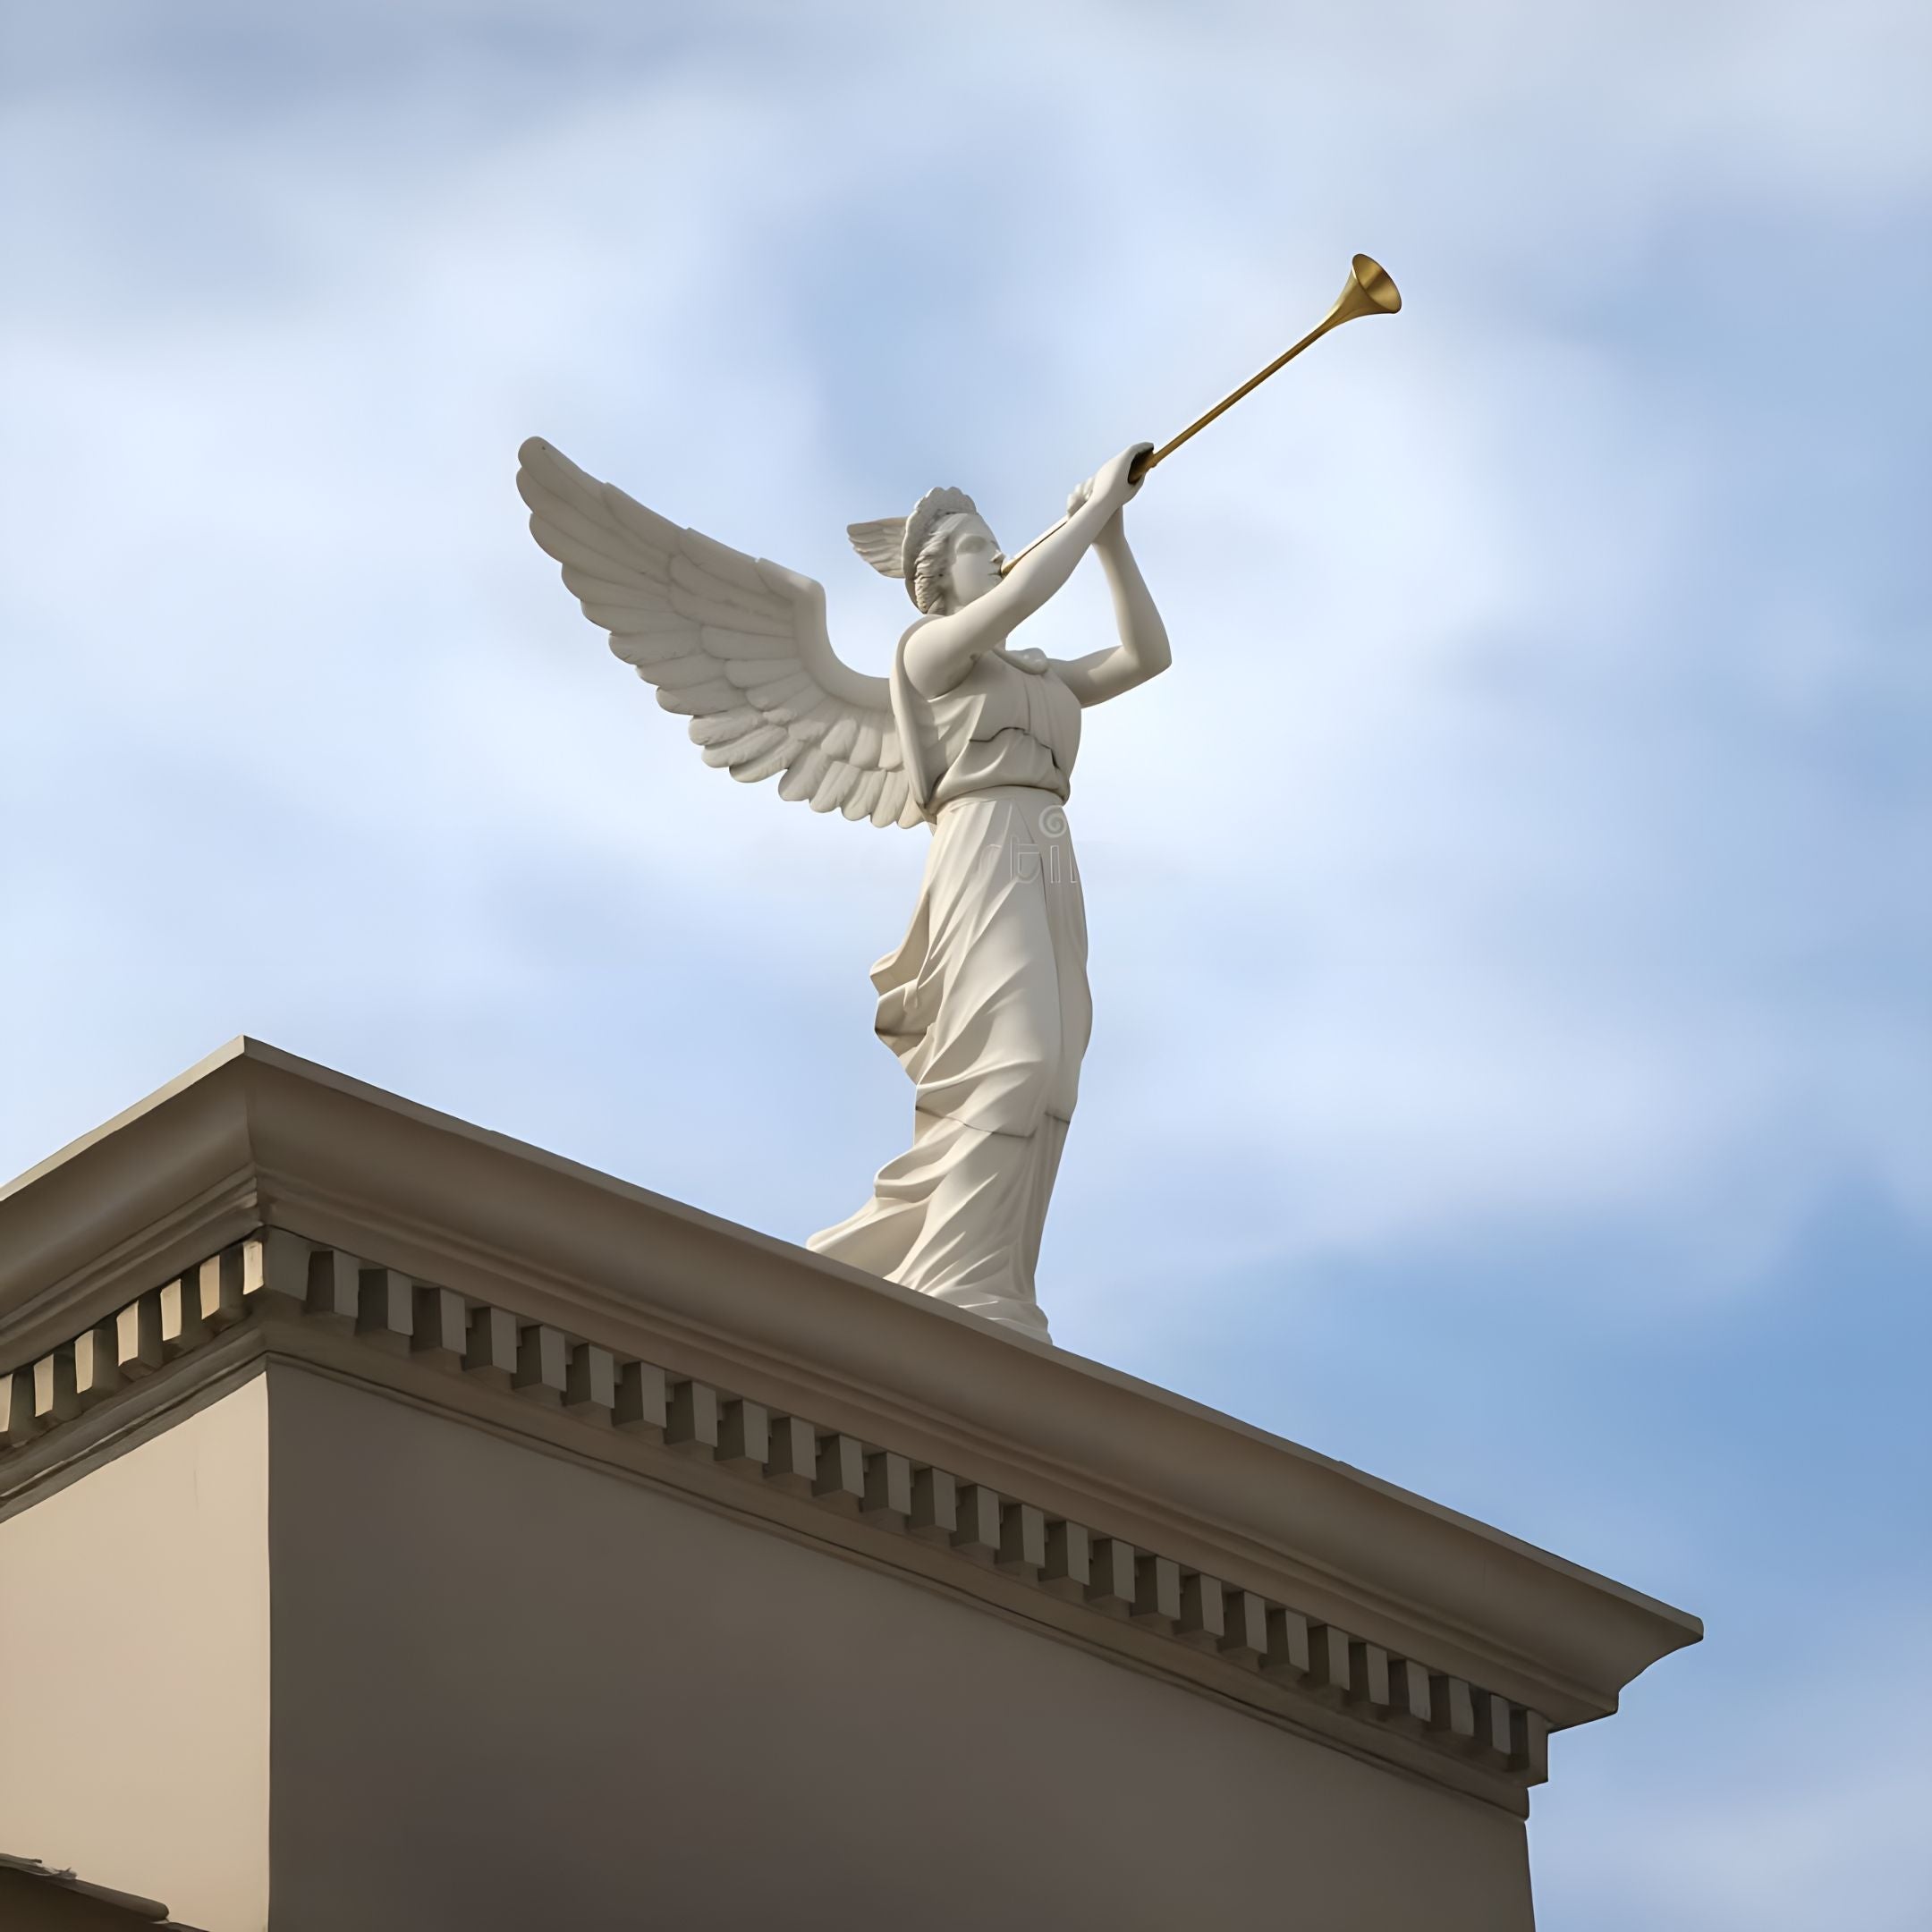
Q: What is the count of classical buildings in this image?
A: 1